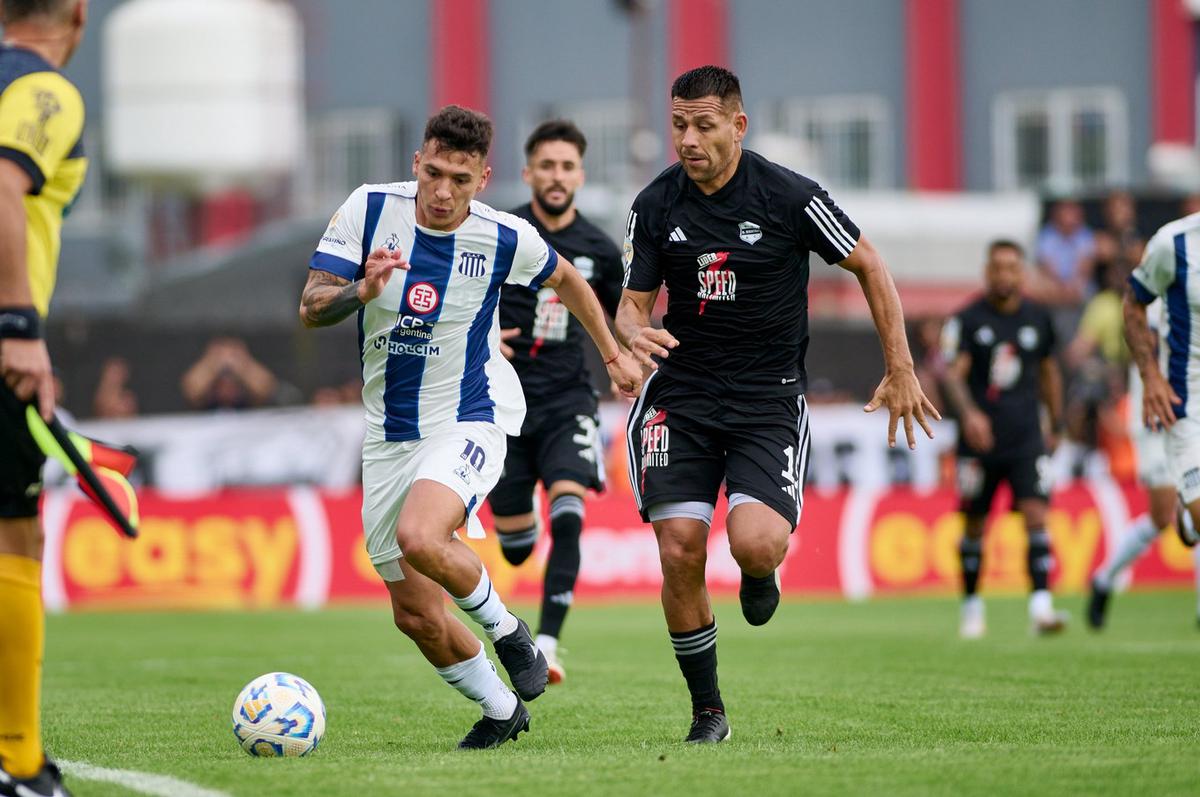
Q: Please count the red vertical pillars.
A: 4